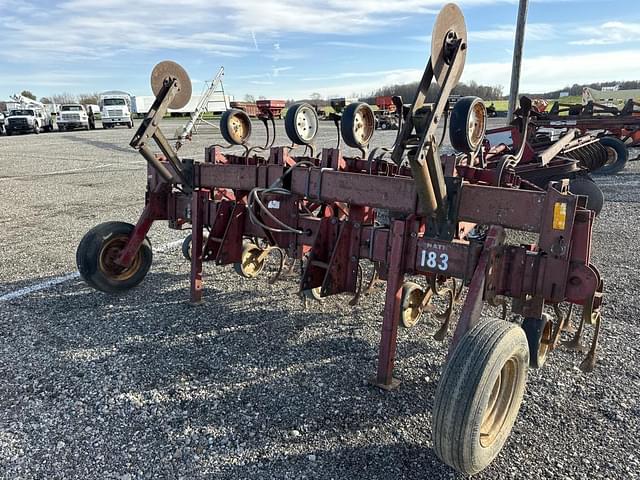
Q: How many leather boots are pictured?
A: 0